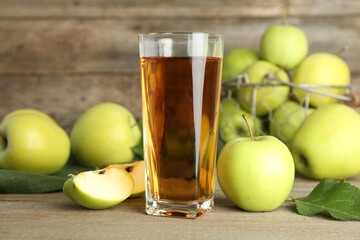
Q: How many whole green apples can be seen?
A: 10